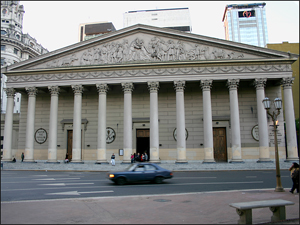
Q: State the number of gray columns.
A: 12